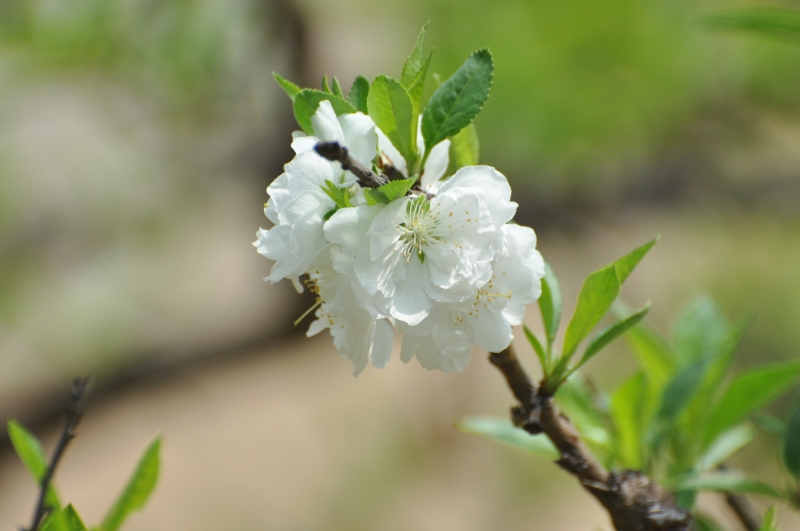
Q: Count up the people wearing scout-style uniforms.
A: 0